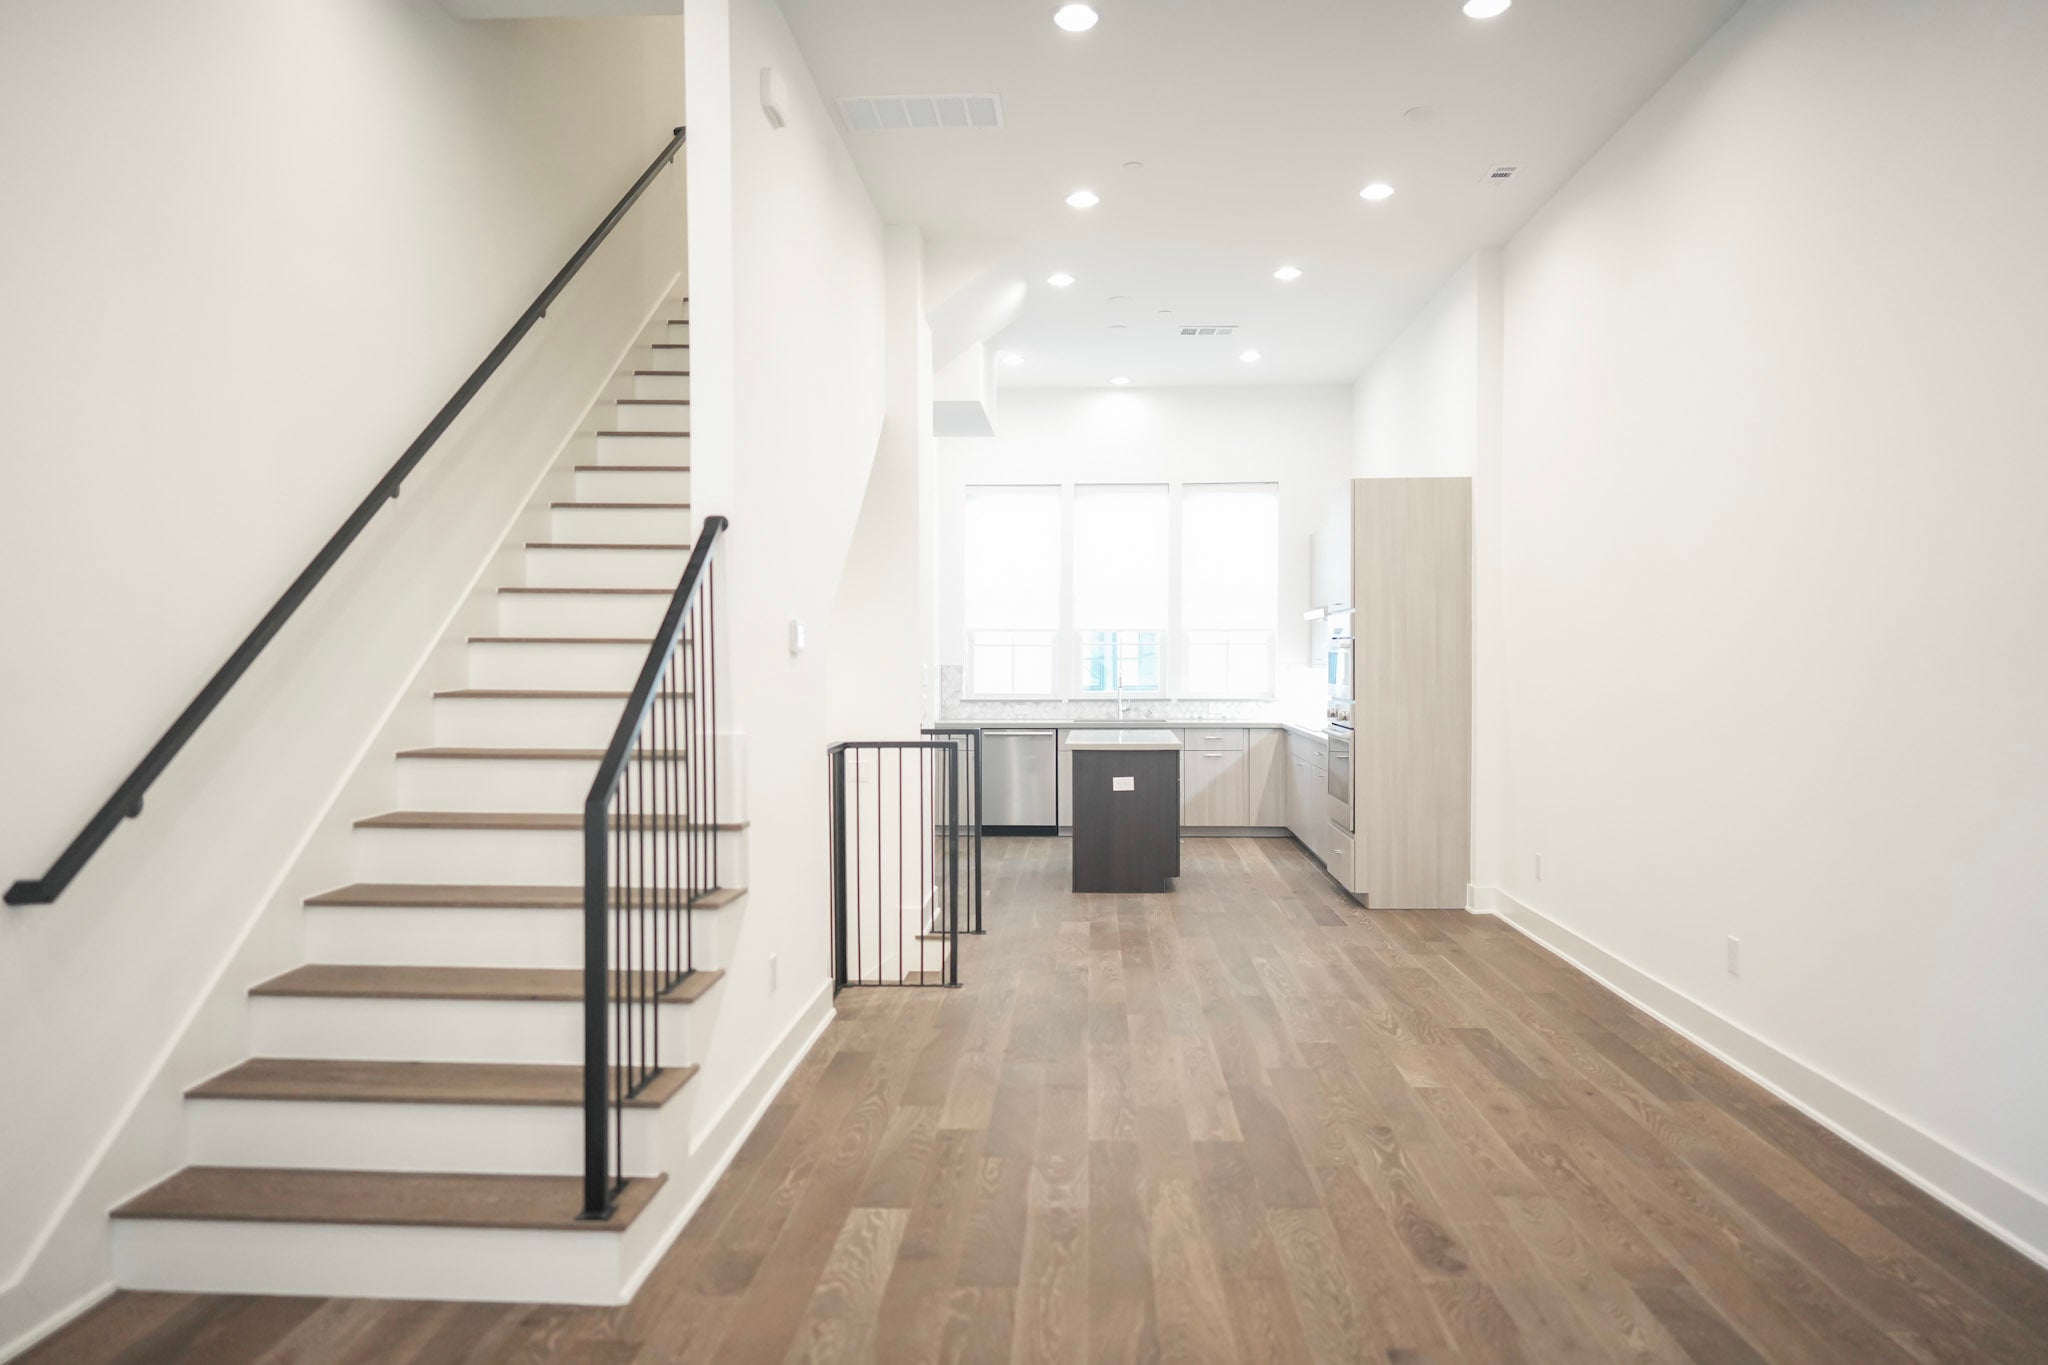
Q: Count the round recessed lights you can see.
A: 9